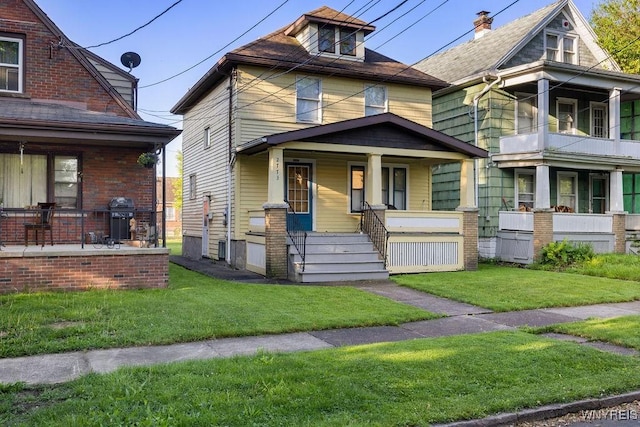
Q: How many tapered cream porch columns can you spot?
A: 3